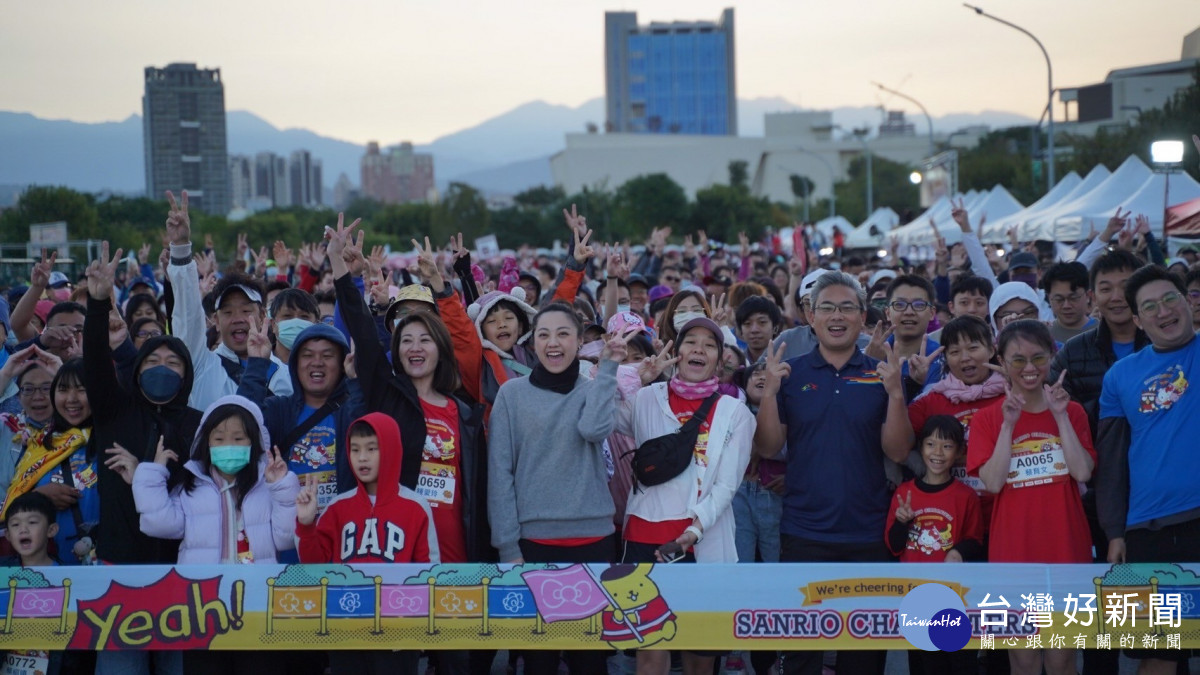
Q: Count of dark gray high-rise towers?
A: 1